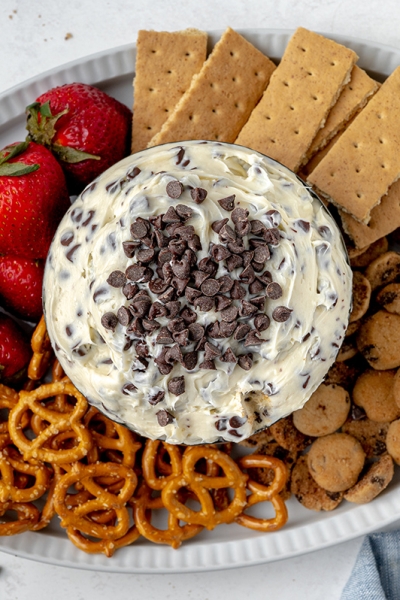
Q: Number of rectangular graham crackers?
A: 6